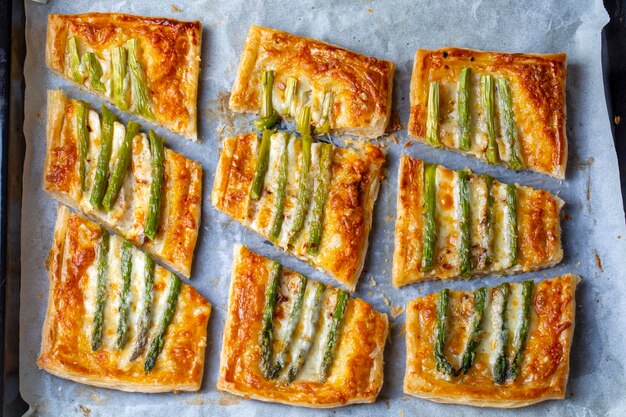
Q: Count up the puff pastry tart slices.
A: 9